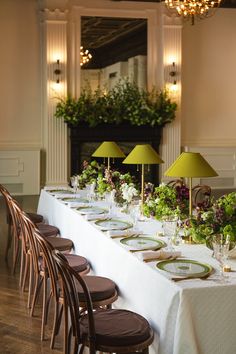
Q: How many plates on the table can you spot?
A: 6